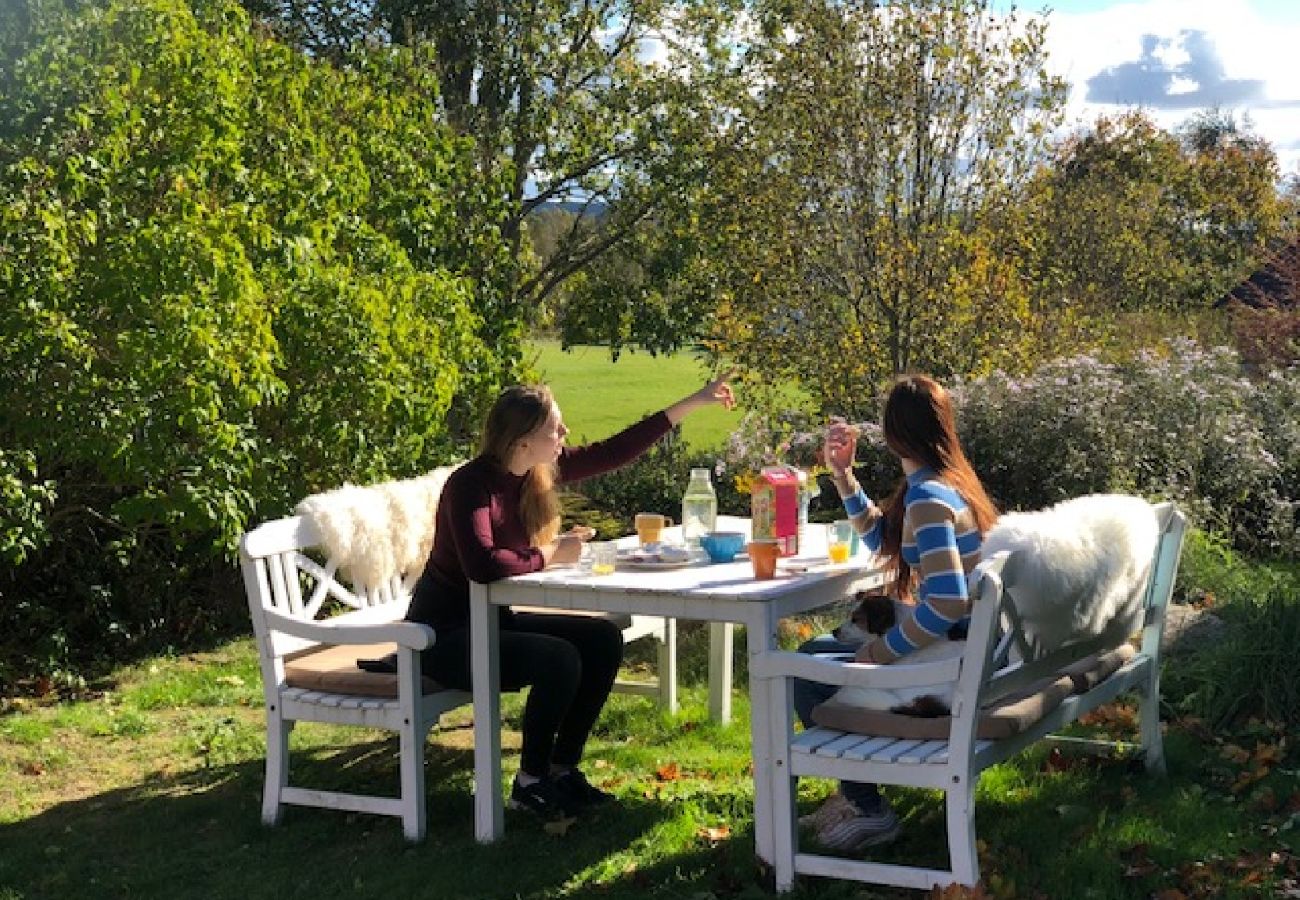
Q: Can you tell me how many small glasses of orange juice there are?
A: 2